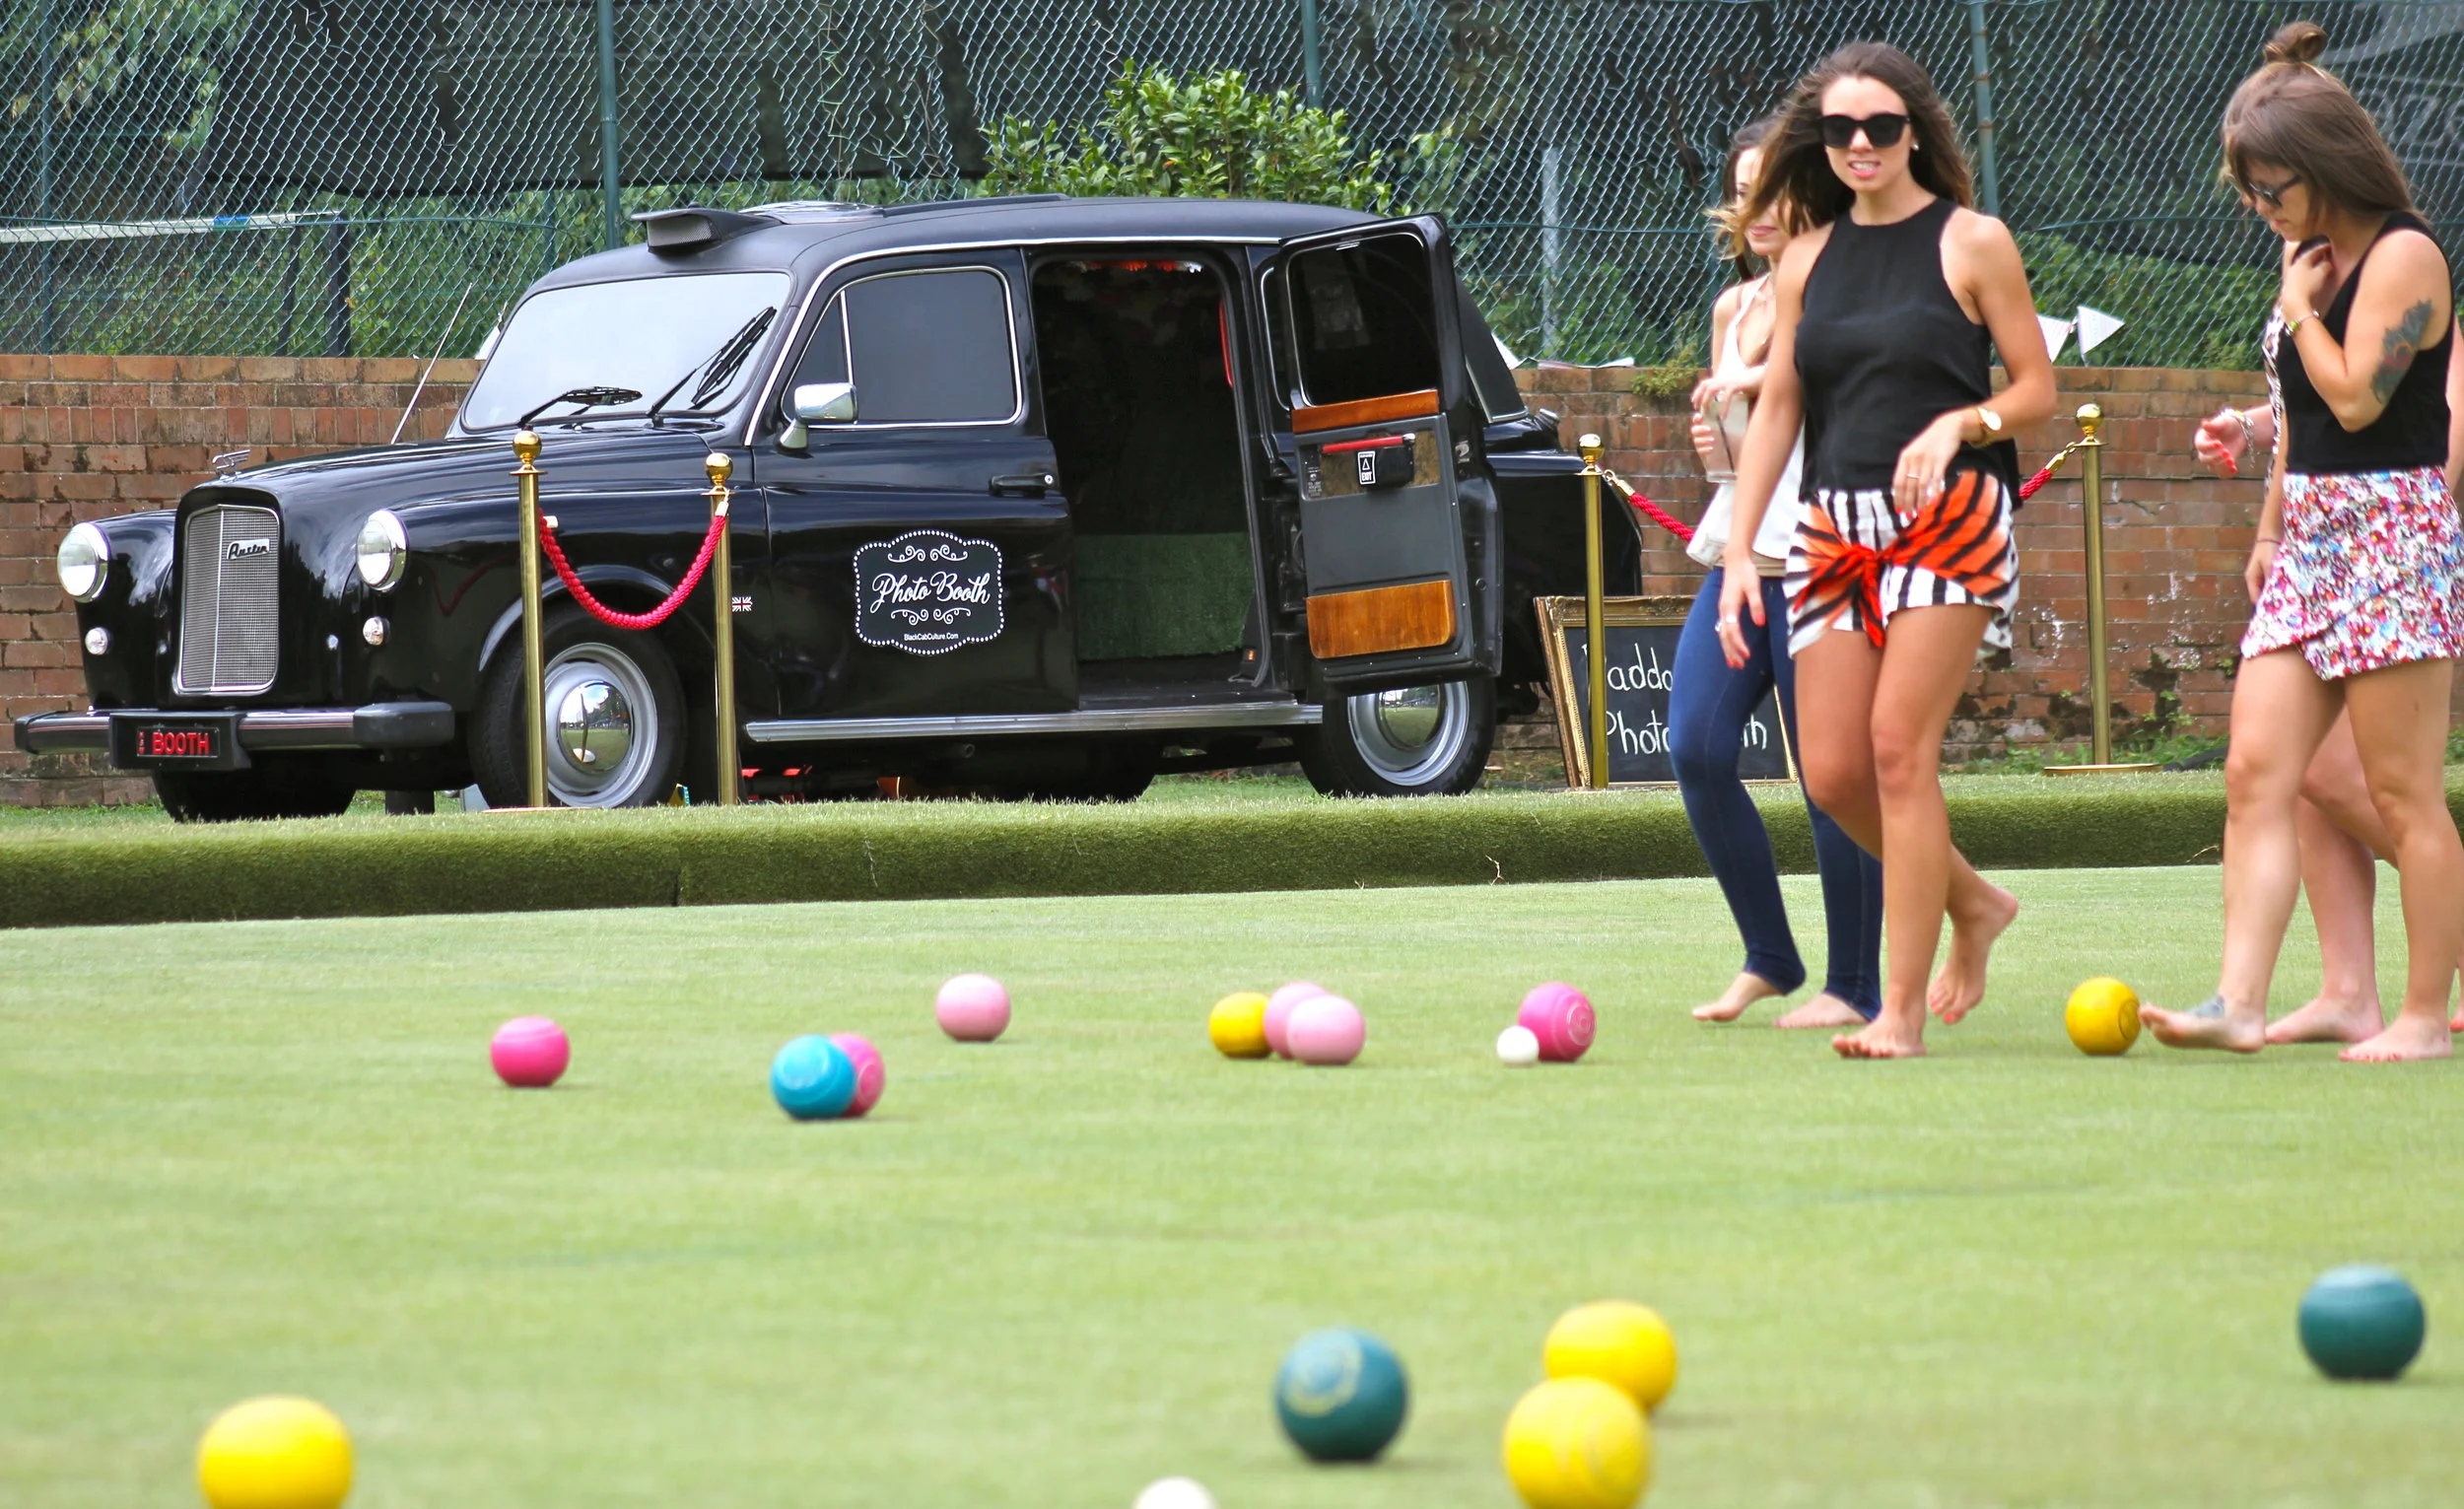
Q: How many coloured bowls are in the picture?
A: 14